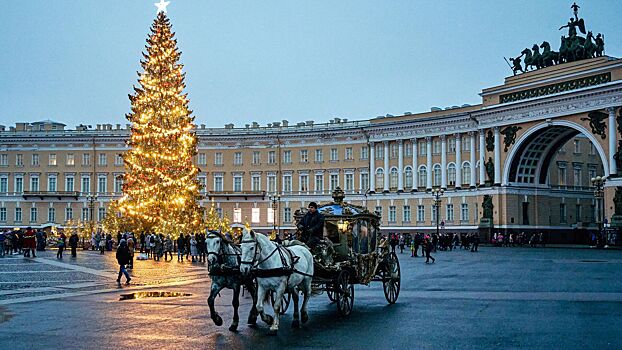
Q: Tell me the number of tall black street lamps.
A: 4